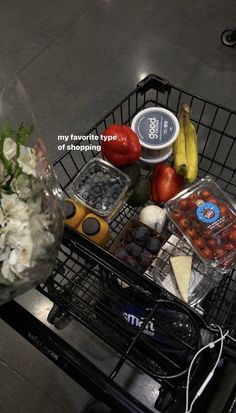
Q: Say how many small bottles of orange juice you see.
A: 2